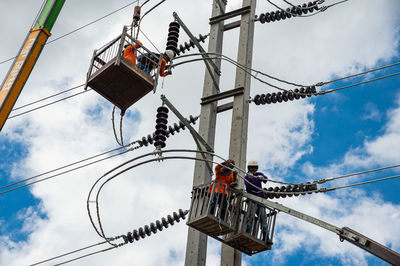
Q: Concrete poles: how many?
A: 2